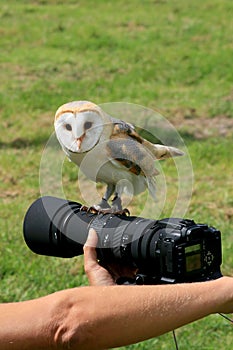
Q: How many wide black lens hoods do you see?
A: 1